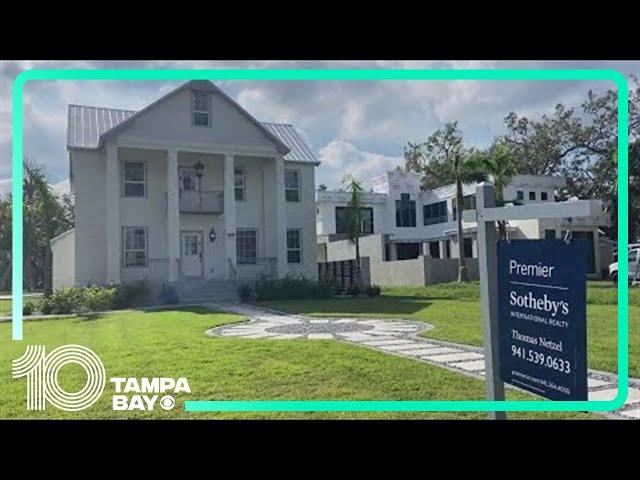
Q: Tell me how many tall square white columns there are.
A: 4